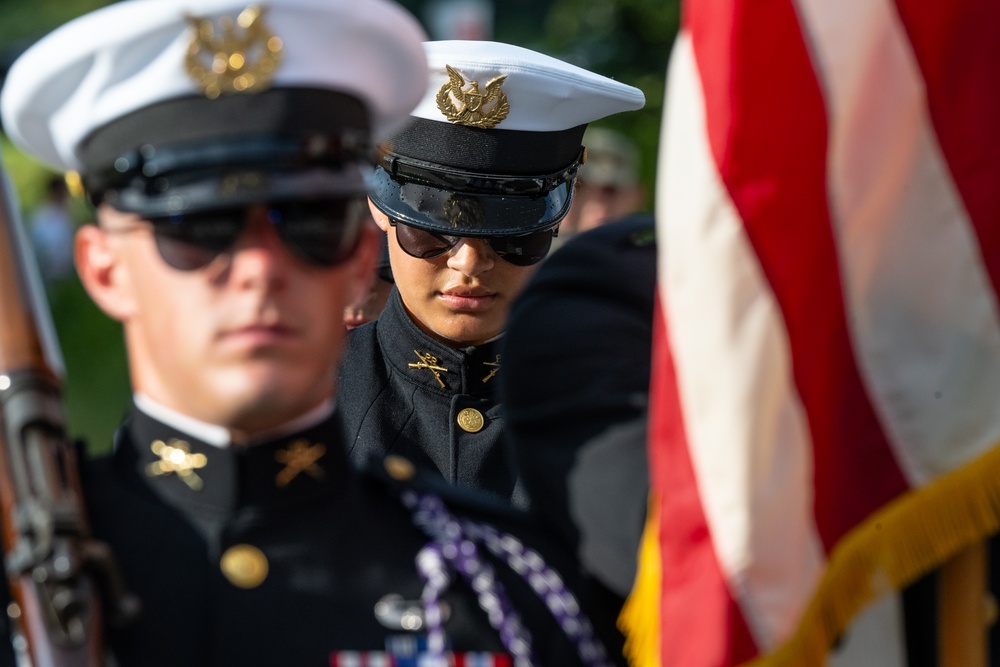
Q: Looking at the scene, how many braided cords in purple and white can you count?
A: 3